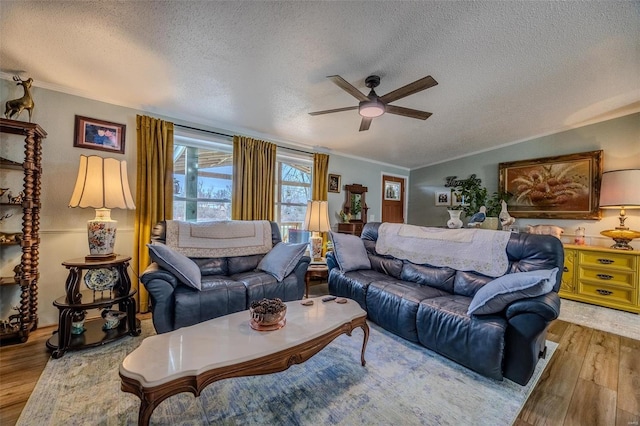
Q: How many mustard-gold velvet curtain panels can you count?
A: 3